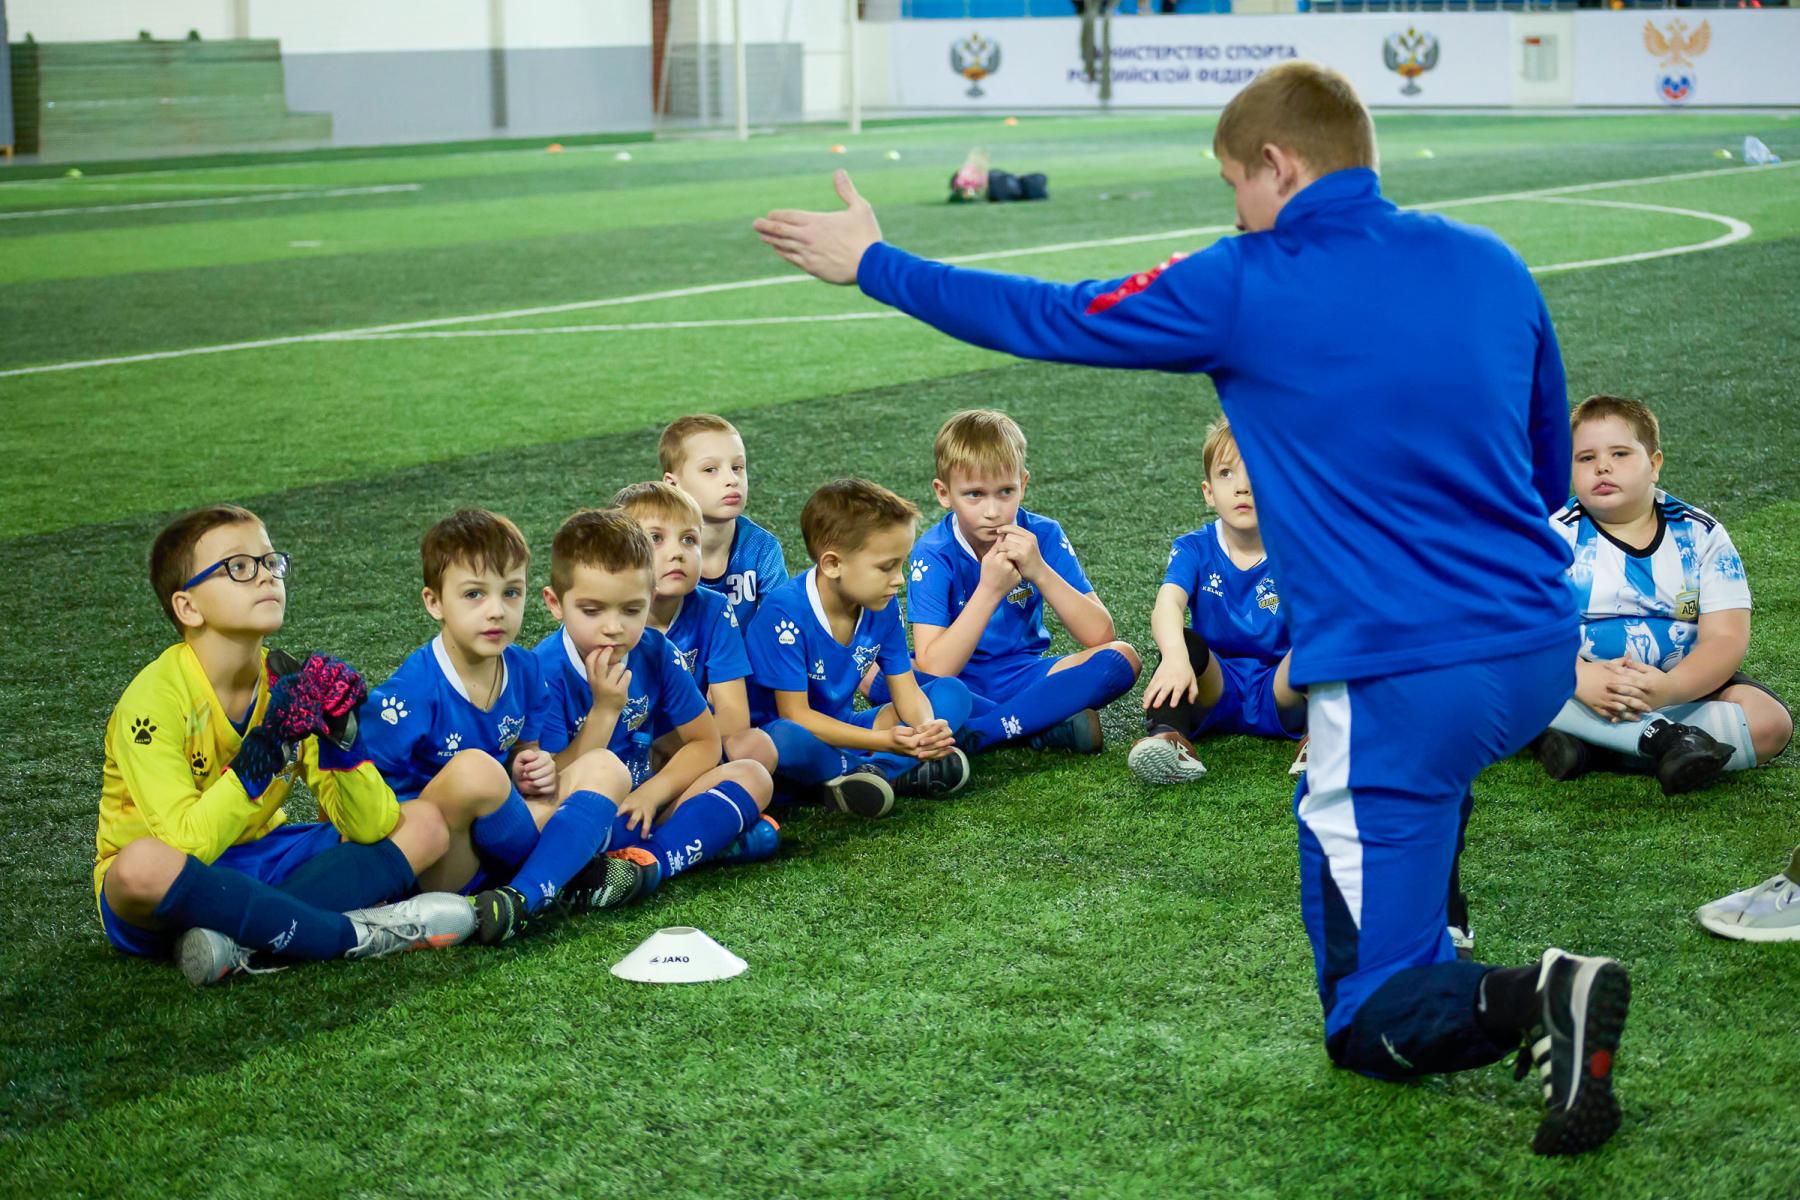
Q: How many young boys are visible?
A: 9